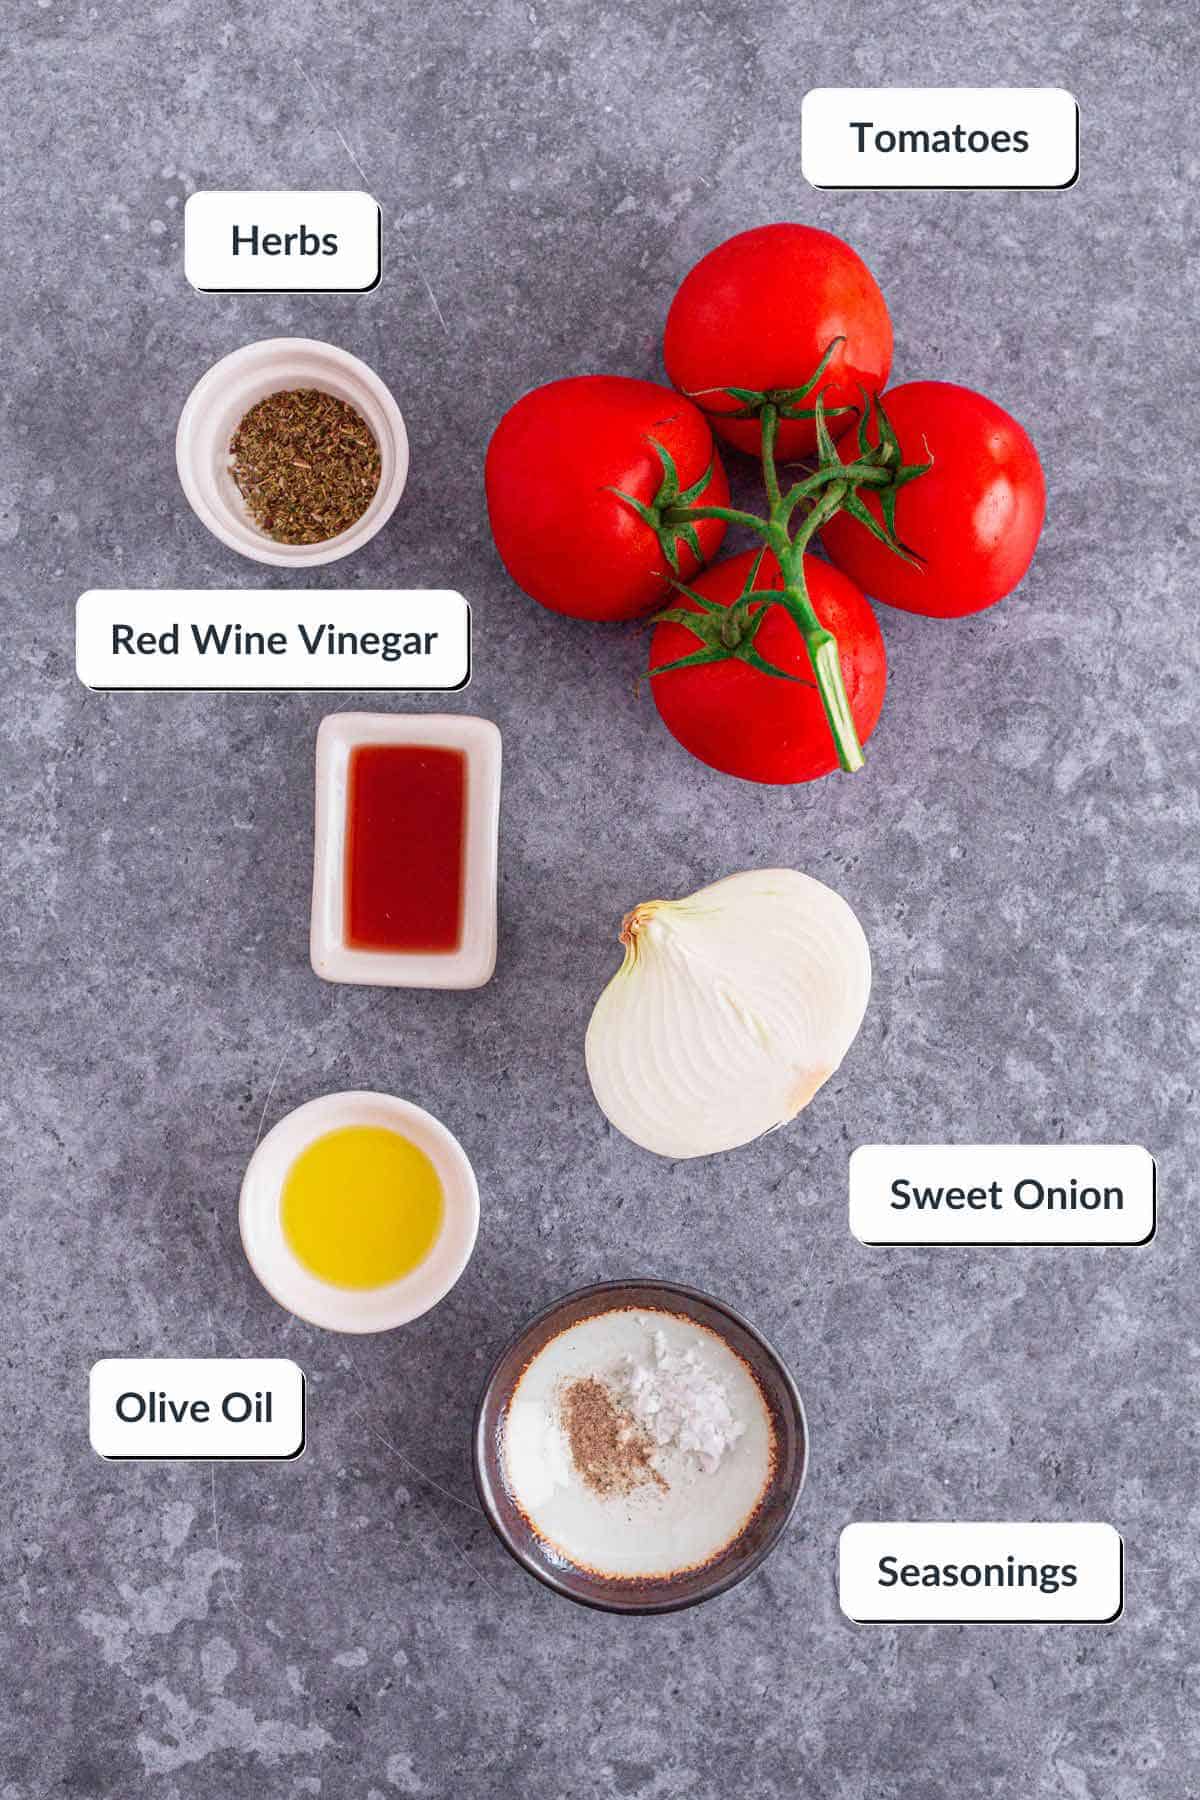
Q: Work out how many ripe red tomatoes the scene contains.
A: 4